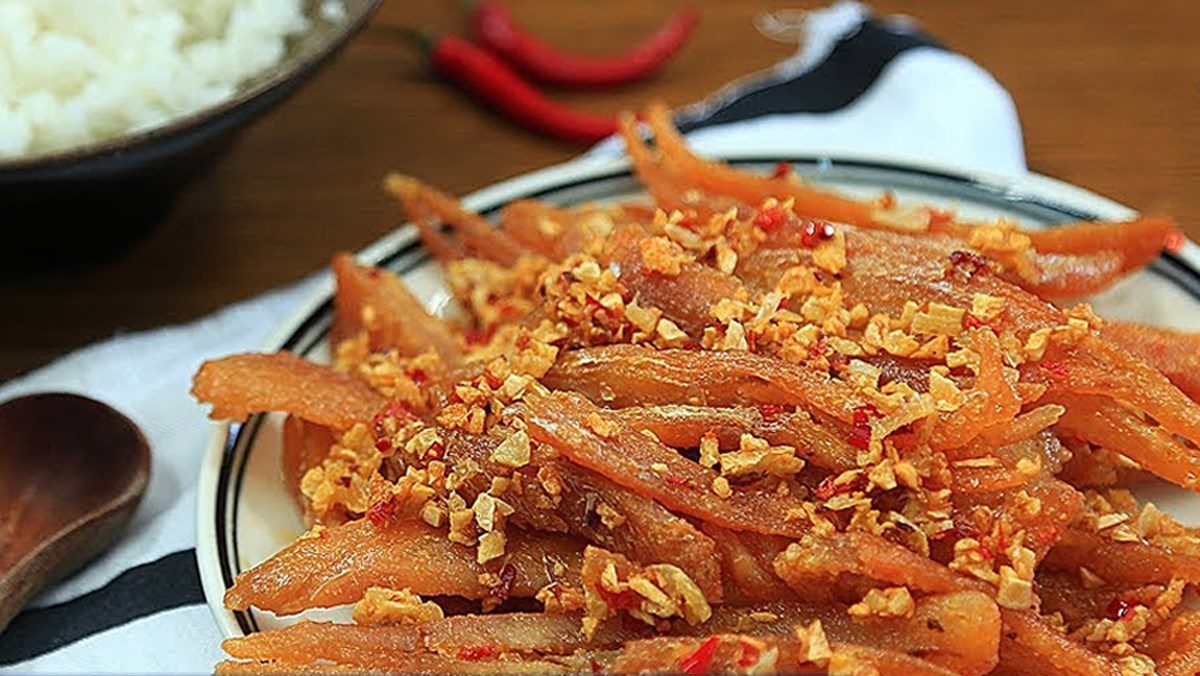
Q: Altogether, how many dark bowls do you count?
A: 1